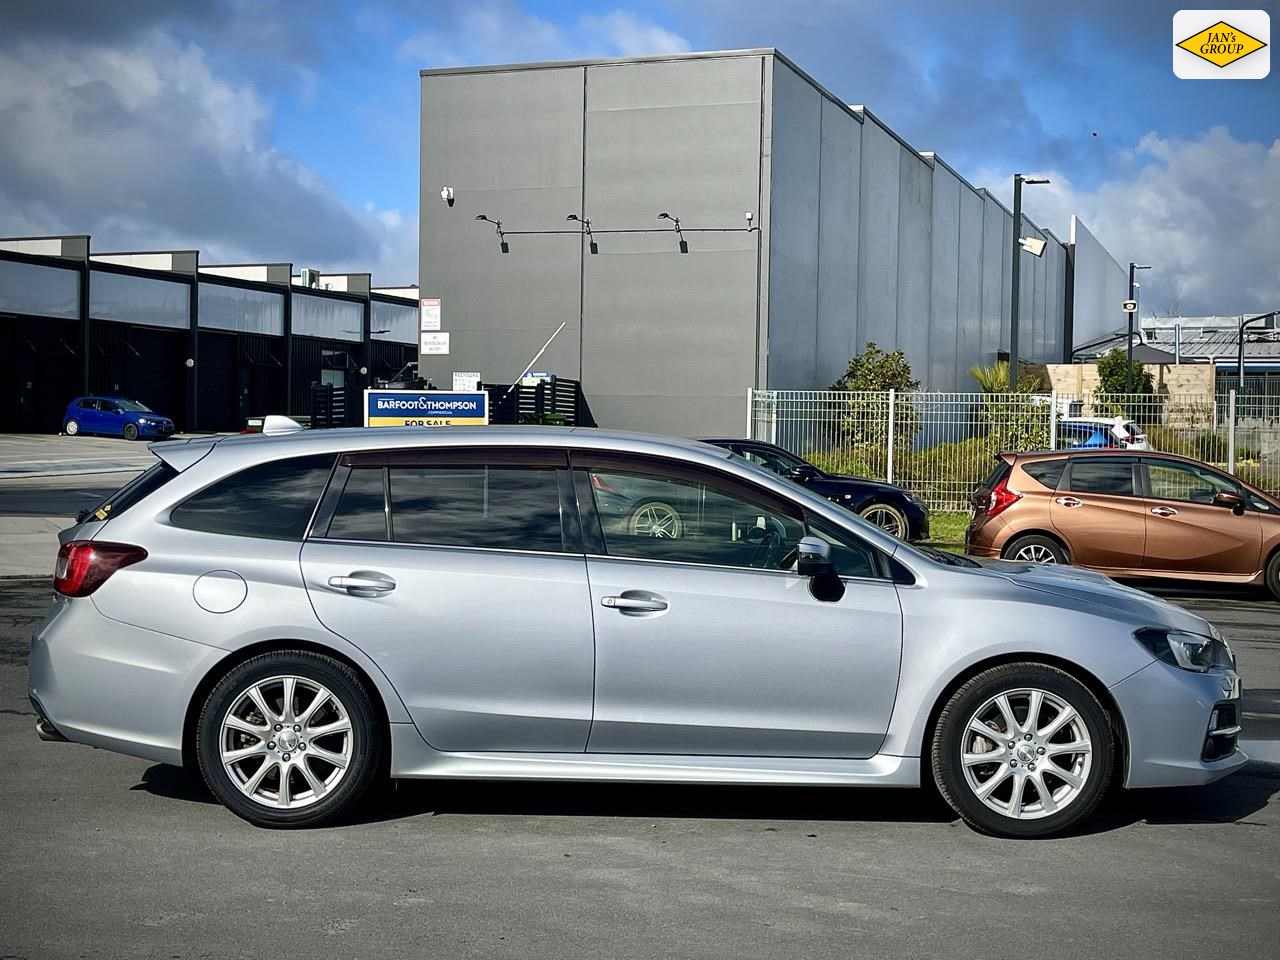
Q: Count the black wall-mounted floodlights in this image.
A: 3